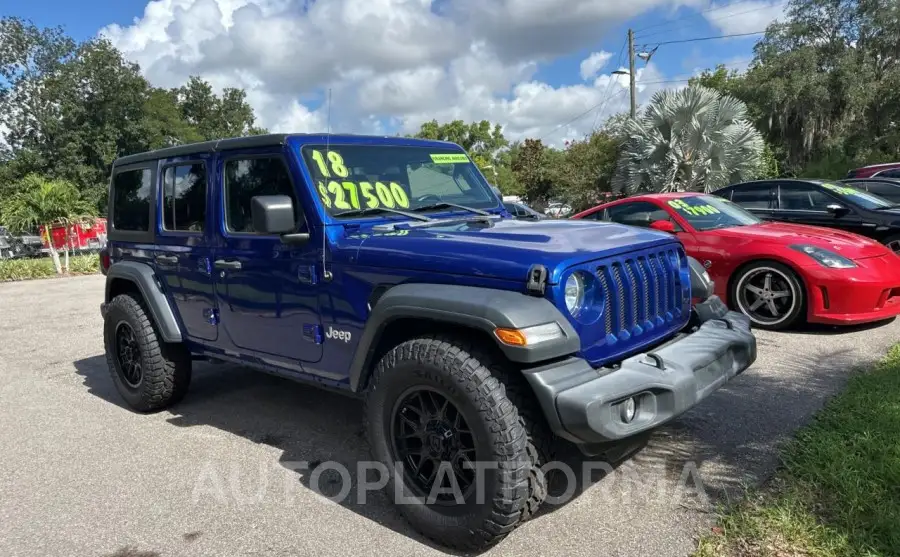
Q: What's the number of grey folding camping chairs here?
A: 0